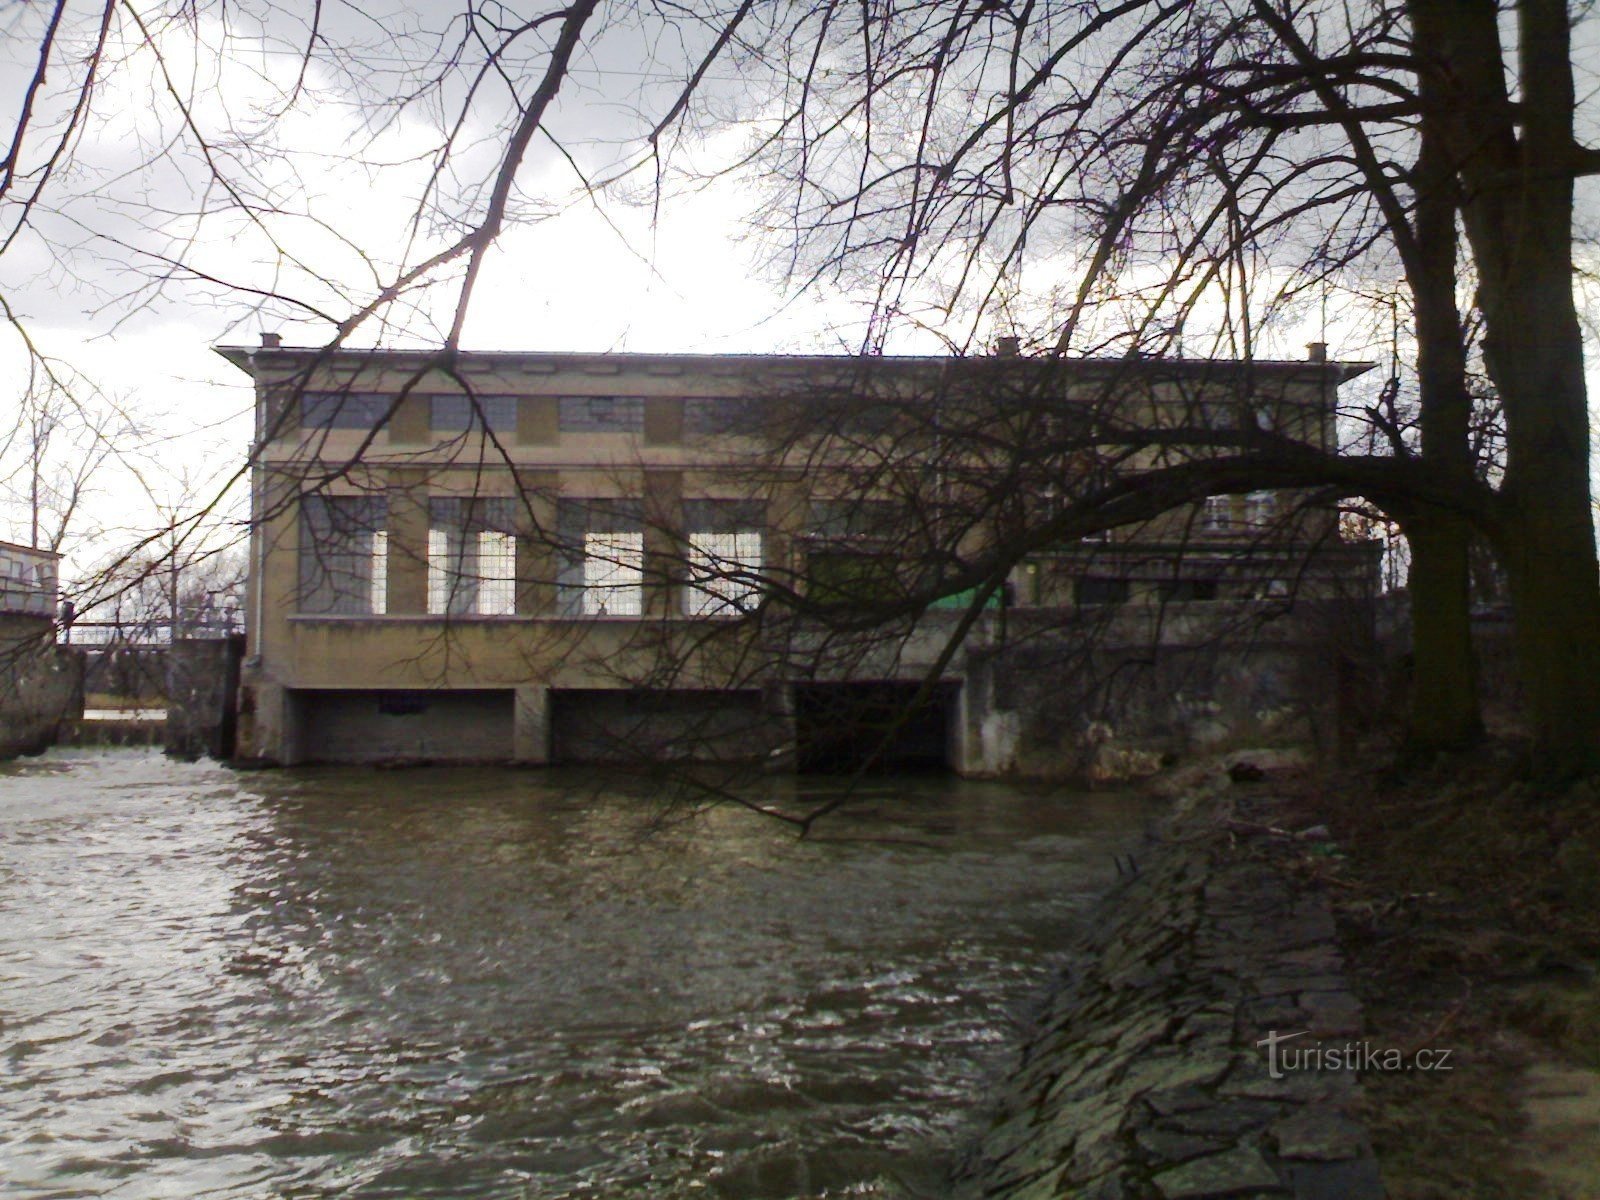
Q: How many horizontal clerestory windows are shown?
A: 5